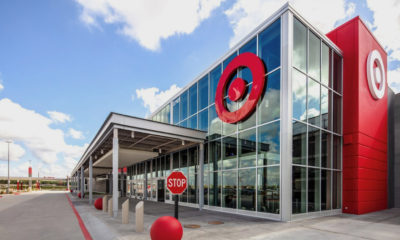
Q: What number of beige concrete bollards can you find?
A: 4